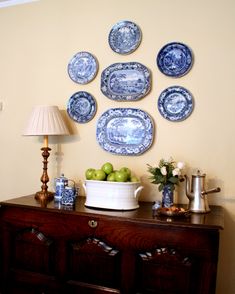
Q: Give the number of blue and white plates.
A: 7